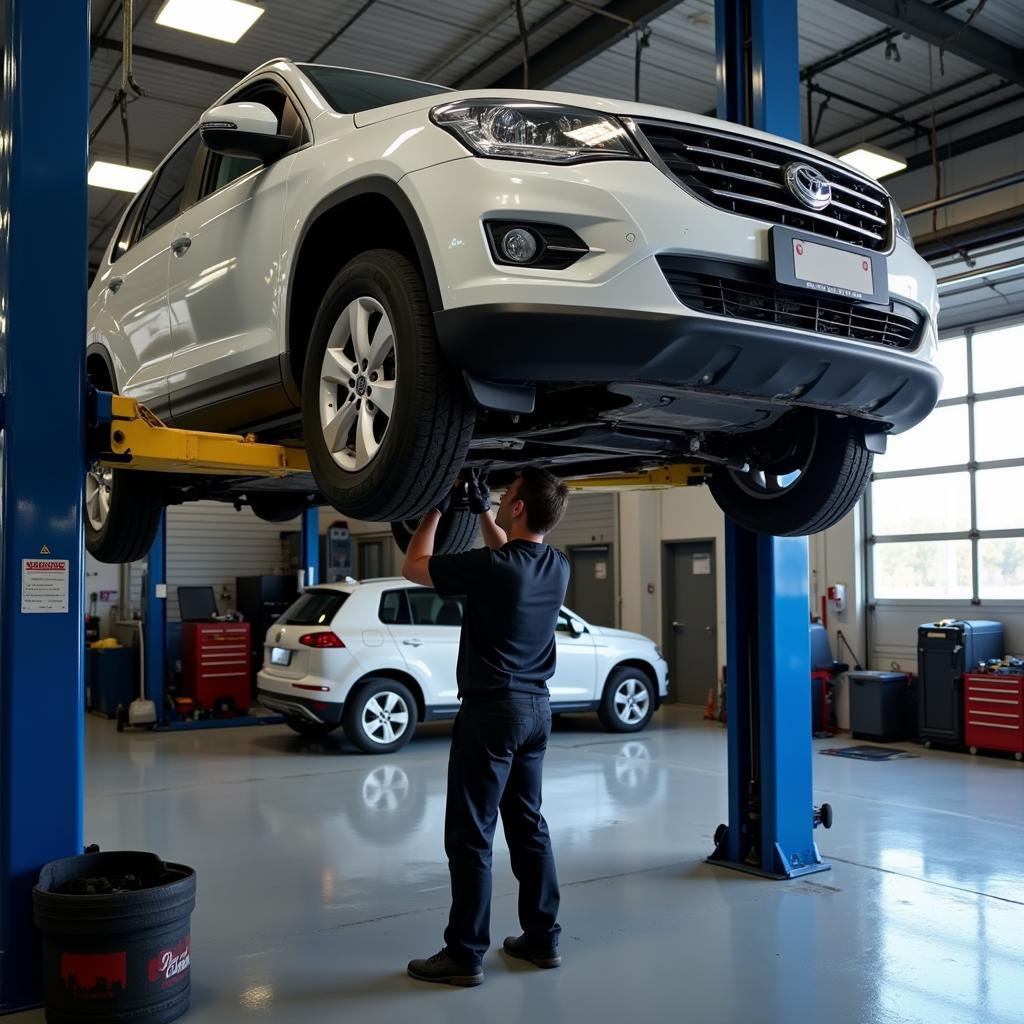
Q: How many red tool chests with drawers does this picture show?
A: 2